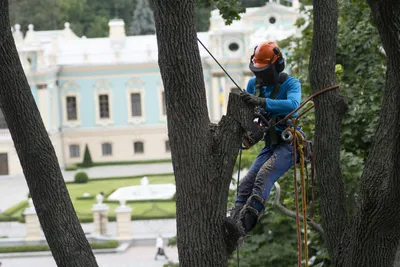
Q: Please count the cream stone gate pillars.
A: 3